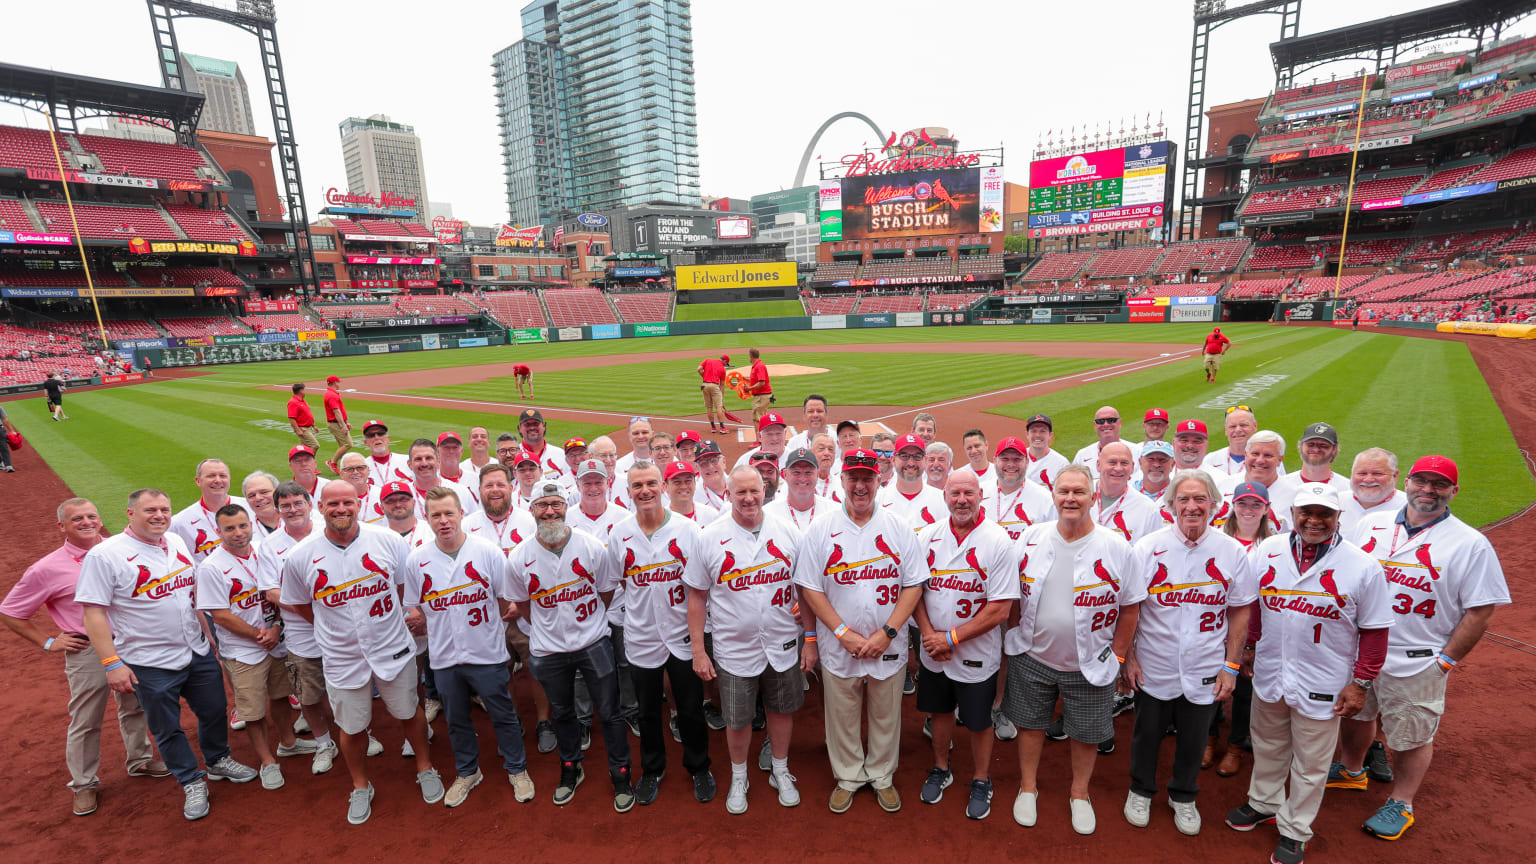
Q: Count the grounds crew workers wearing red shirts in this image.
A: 6